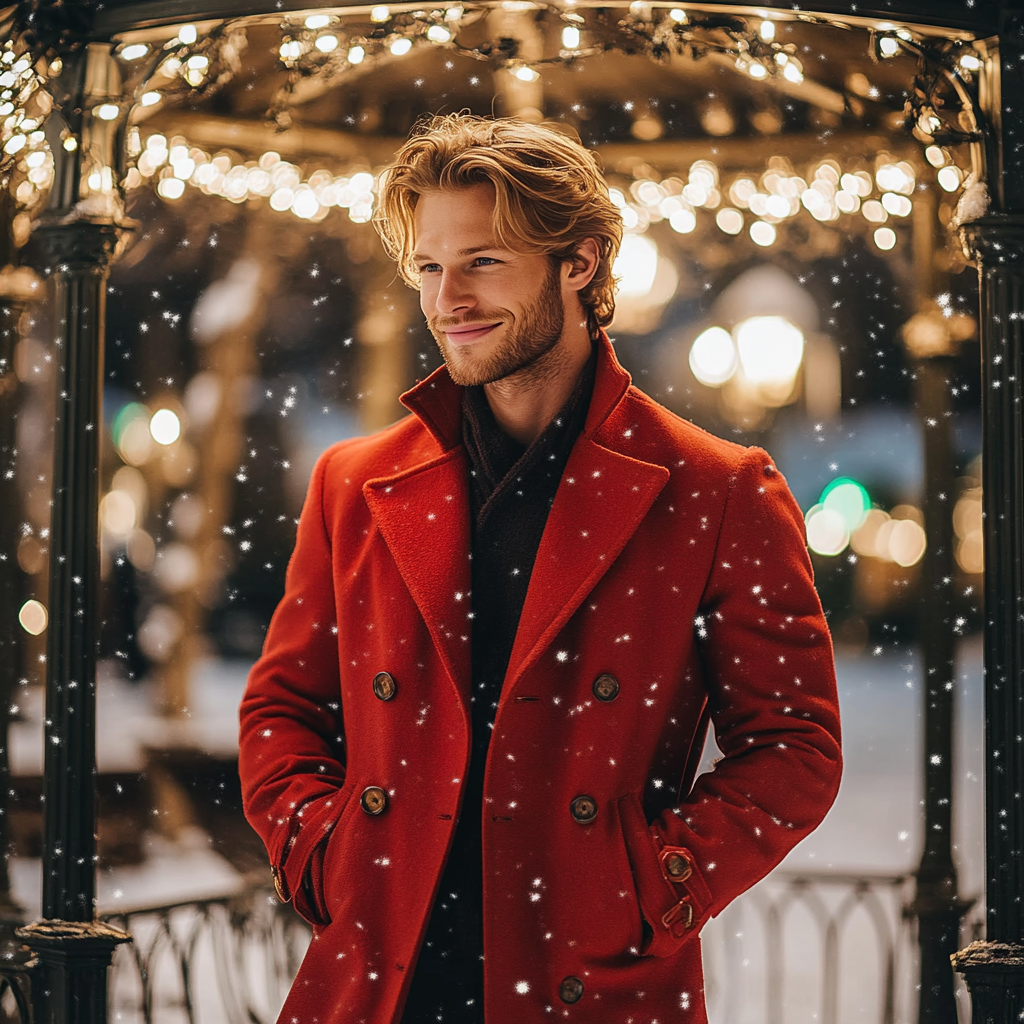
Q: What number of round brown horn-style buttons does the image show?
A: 6